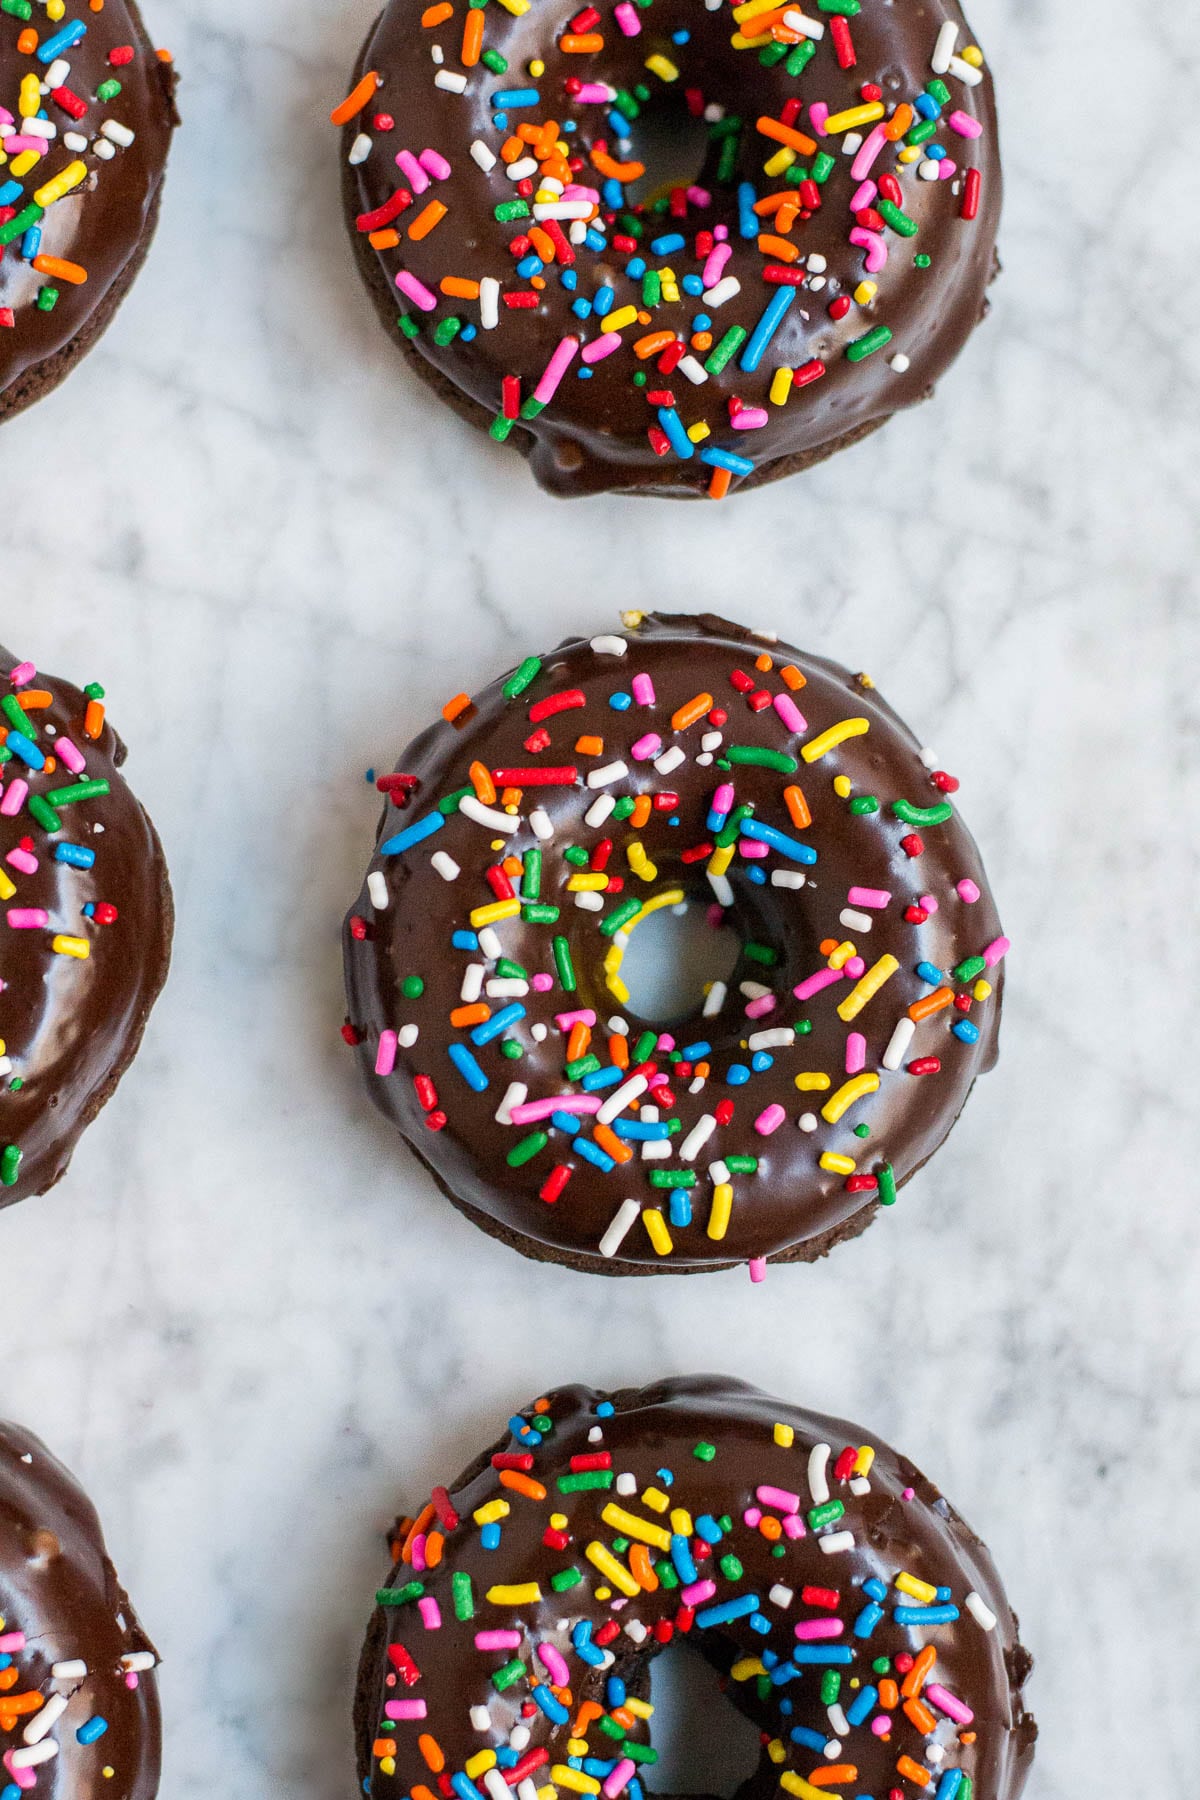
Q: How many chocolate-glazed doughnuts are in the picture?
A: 6